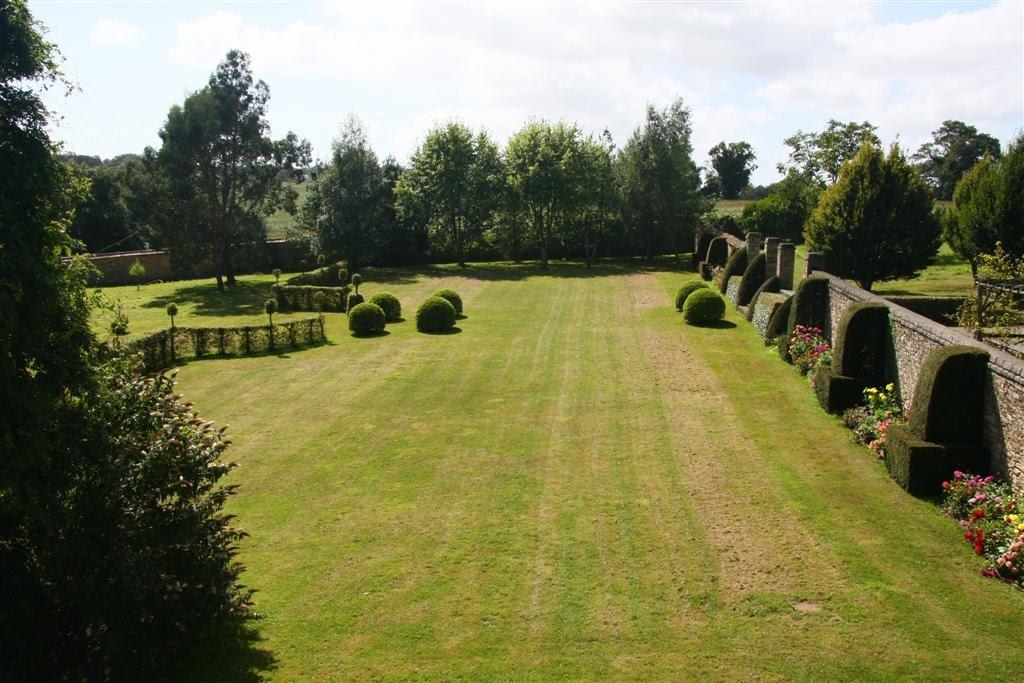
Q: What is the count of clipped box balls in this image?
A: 6